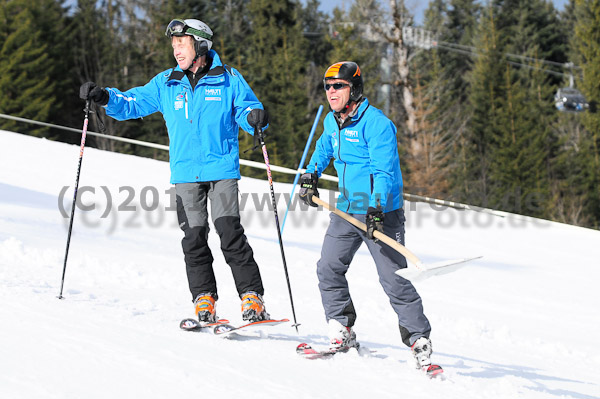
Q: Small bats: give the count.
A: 0